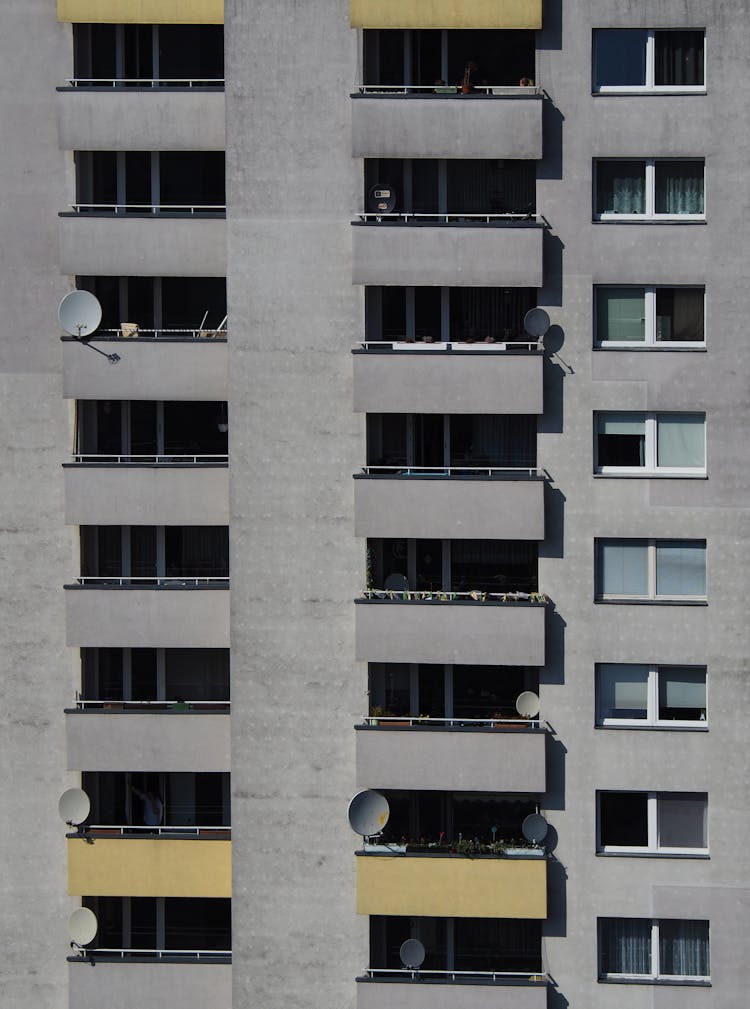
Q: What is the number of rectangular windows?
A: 8